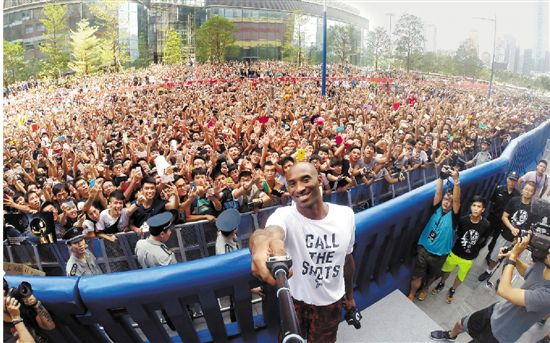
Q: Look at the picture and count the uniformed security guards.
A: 5